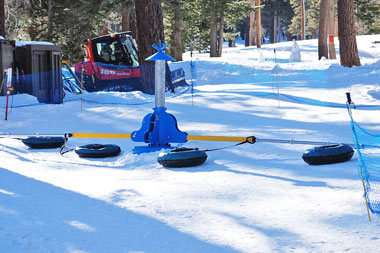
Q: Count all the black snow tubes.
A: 4